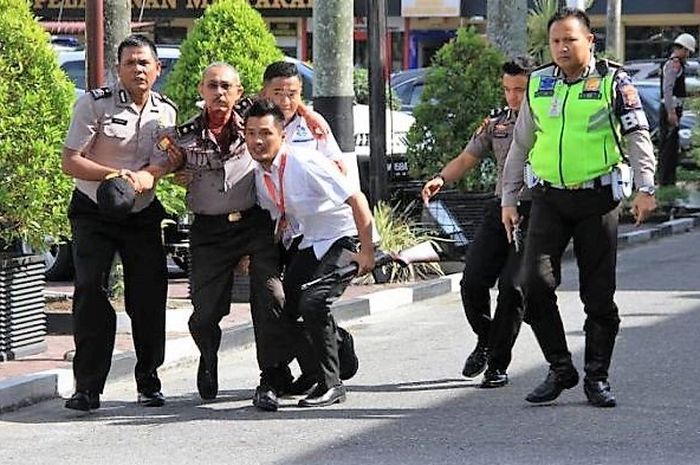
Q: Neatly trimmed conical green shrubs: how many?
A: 3